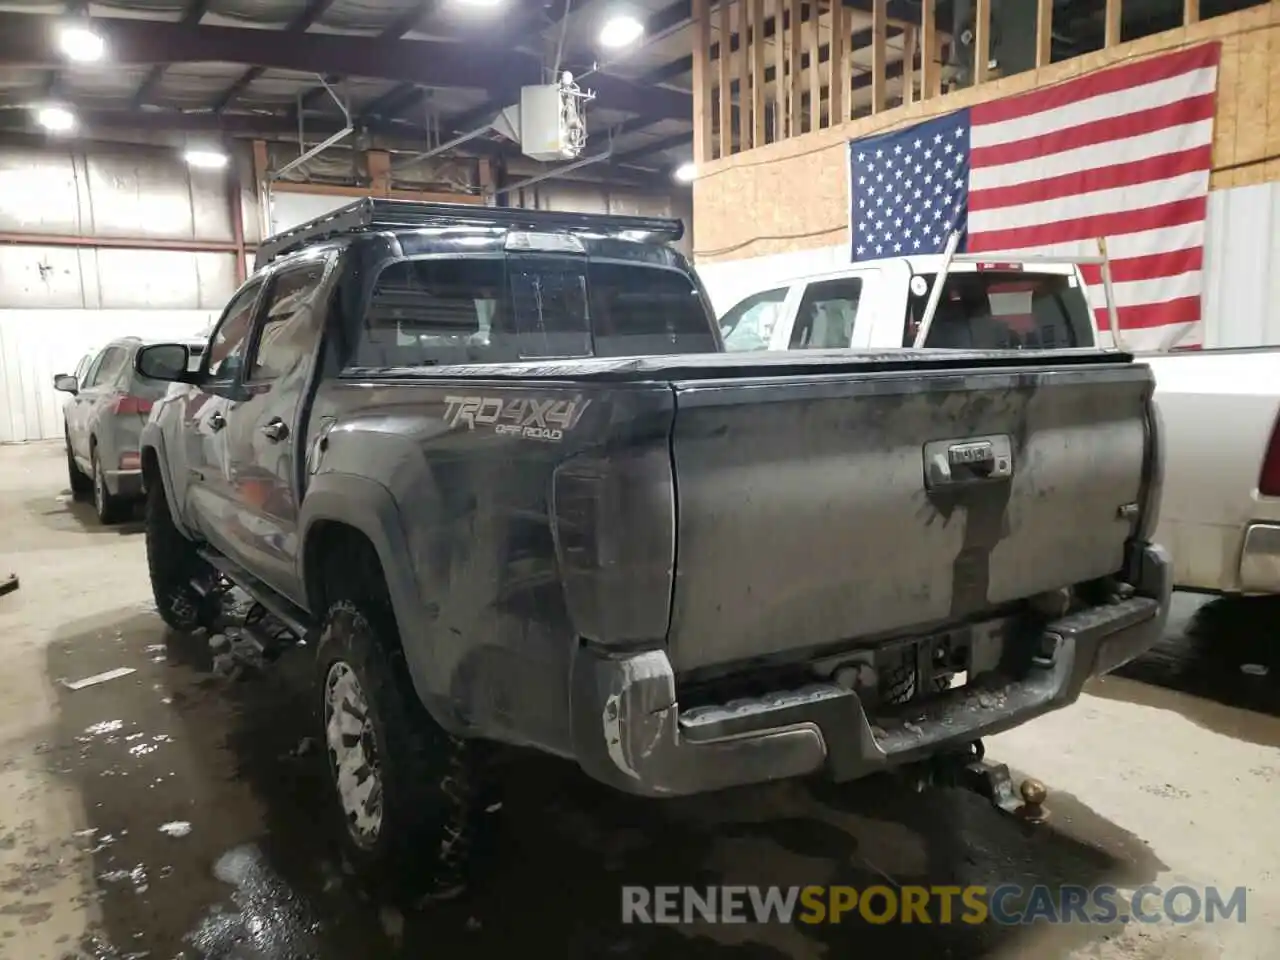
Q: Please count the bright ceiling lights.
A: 6